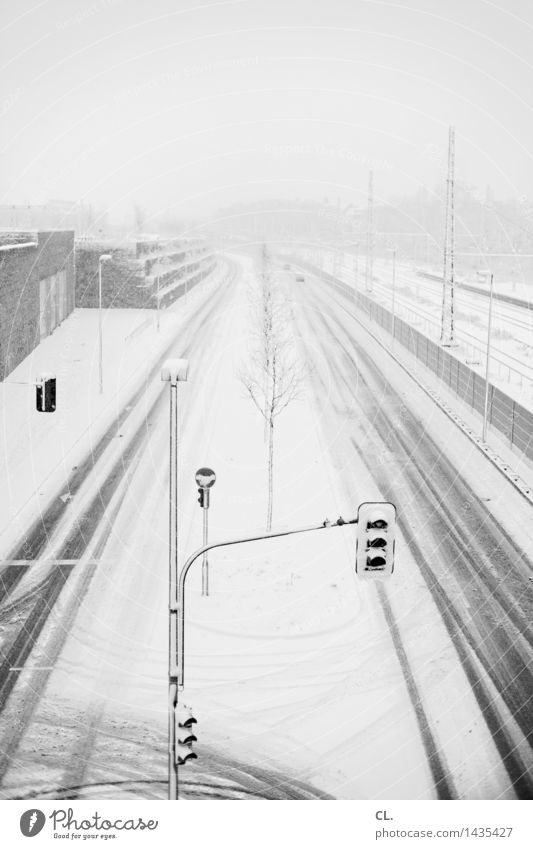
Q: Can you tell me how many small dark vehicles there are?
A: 2